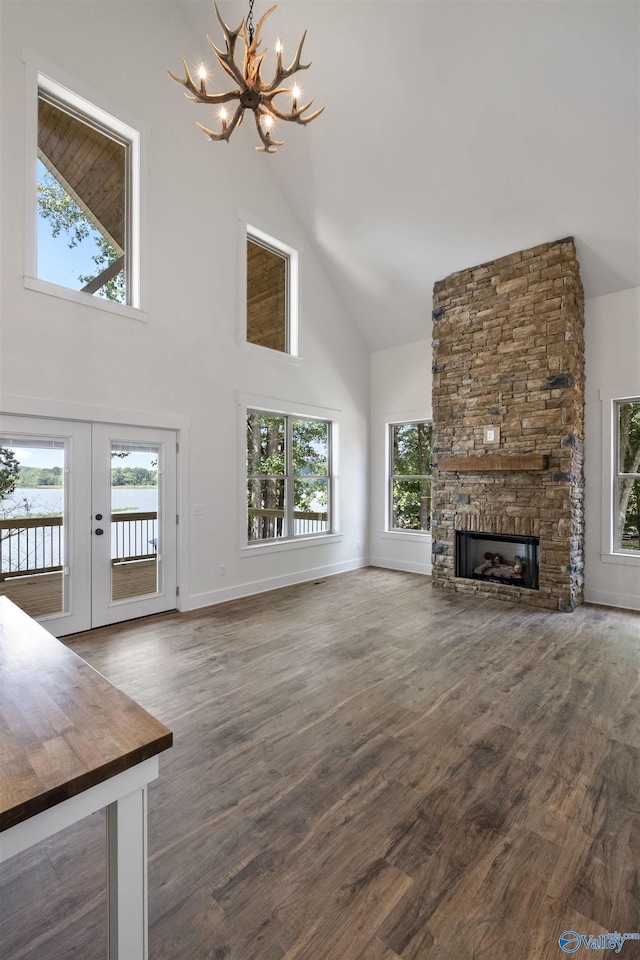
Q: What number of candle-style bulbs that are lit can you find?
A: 5